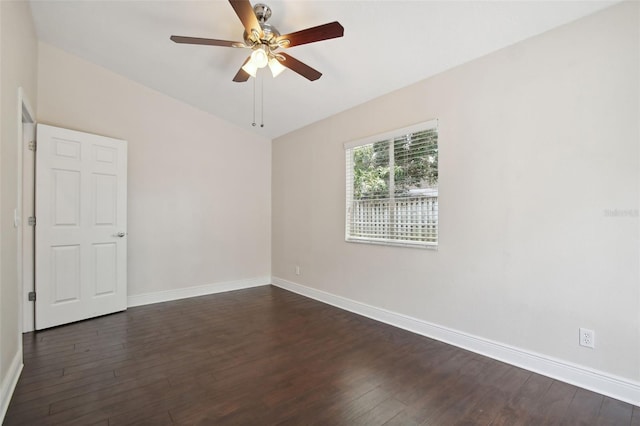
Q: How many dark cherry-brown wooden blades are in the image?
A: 5